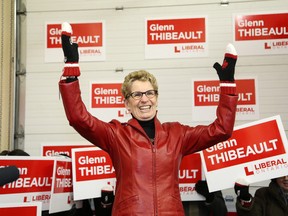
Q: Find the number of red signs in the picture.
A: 12